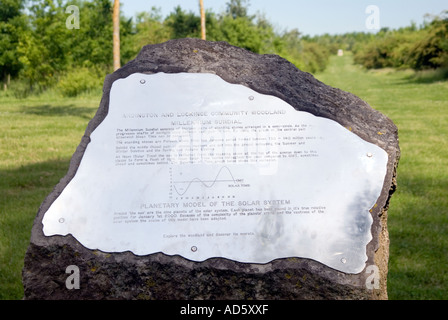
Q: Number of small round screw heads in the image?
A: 6